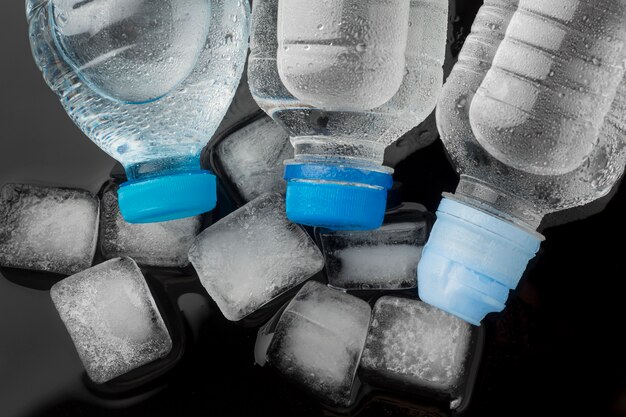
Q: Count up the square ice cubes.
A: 8